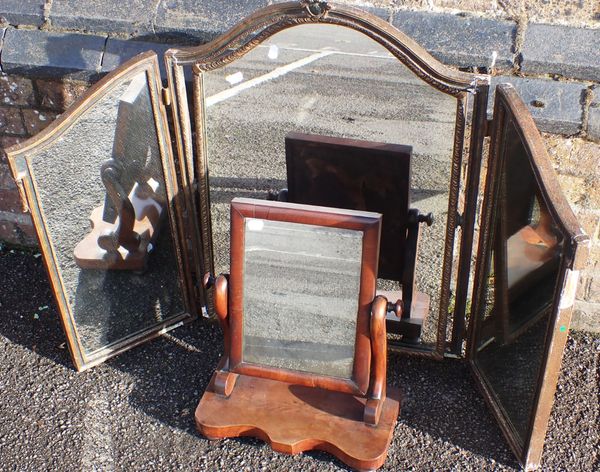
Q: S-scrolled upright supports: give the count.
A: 2